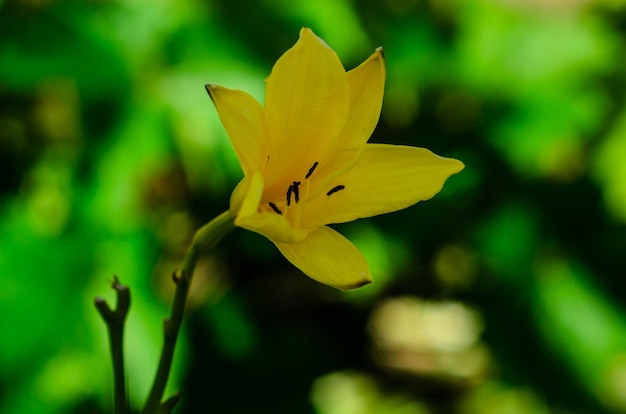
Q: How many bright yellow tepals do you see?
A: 6